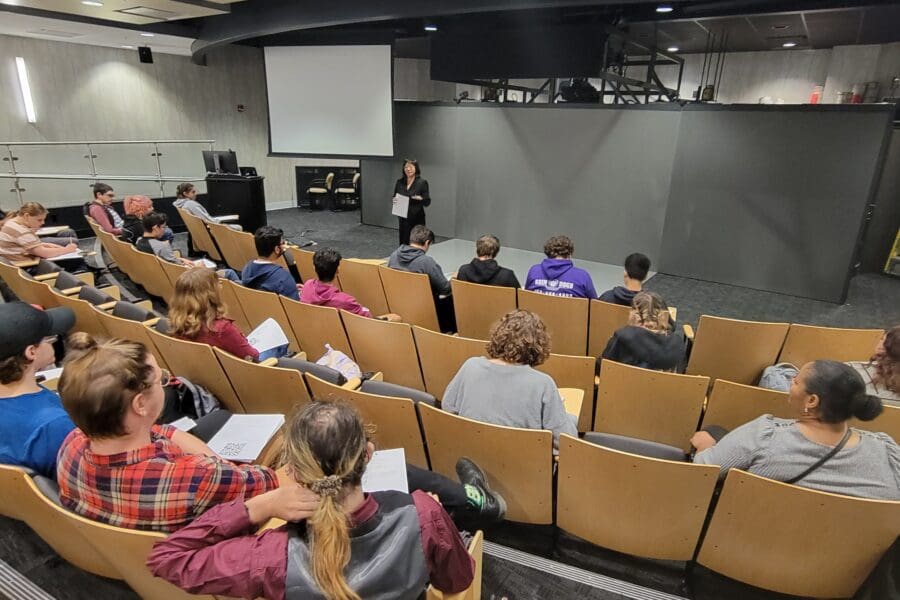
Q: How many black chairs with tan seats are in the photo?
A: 2